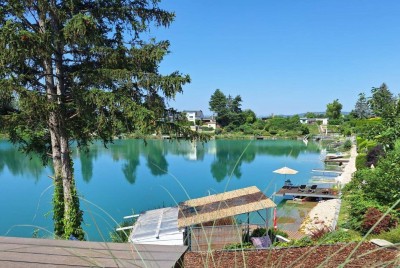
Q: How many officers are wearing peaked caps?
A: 0